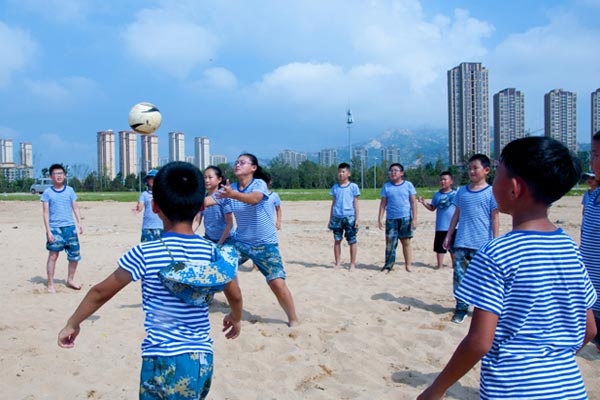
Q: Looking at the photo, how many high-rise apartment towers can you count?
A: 11